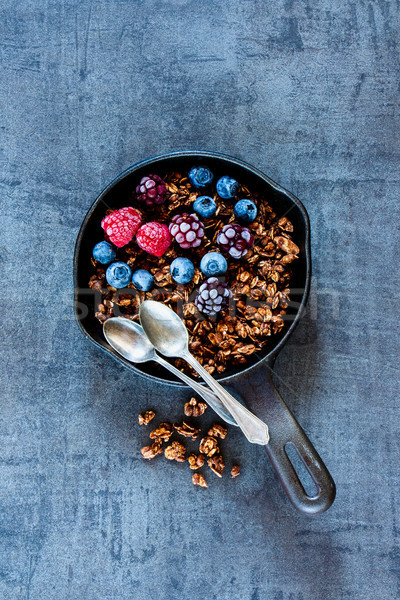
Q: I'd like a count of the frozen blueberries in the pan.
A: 9